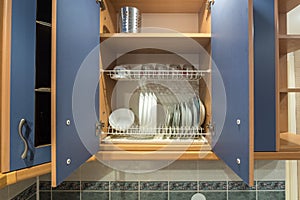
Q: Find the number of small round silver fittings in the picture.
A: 4